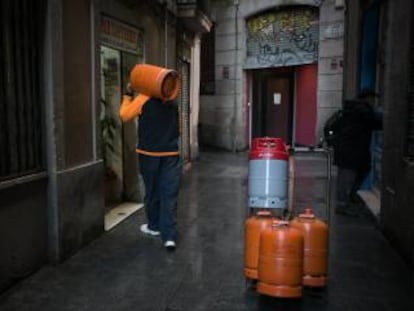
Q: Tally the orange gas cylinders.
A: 4